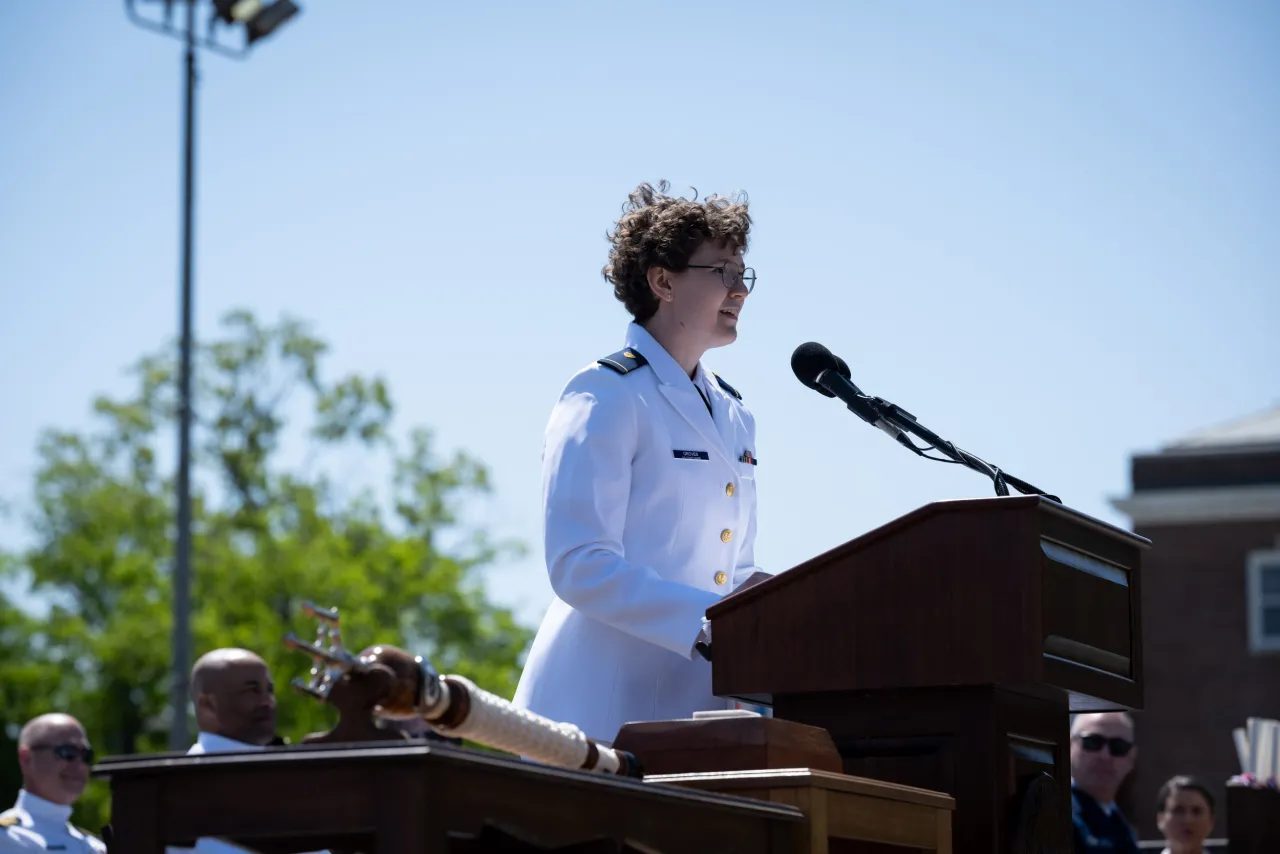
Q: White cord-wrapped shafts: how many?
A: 1